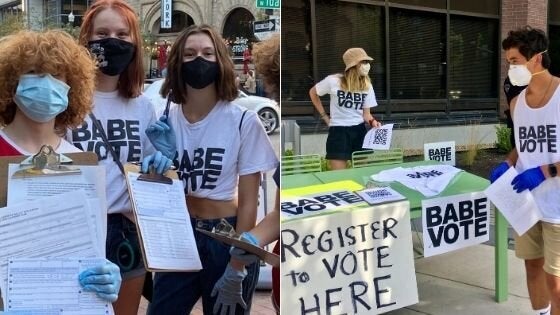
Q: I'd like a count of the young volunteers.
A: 5